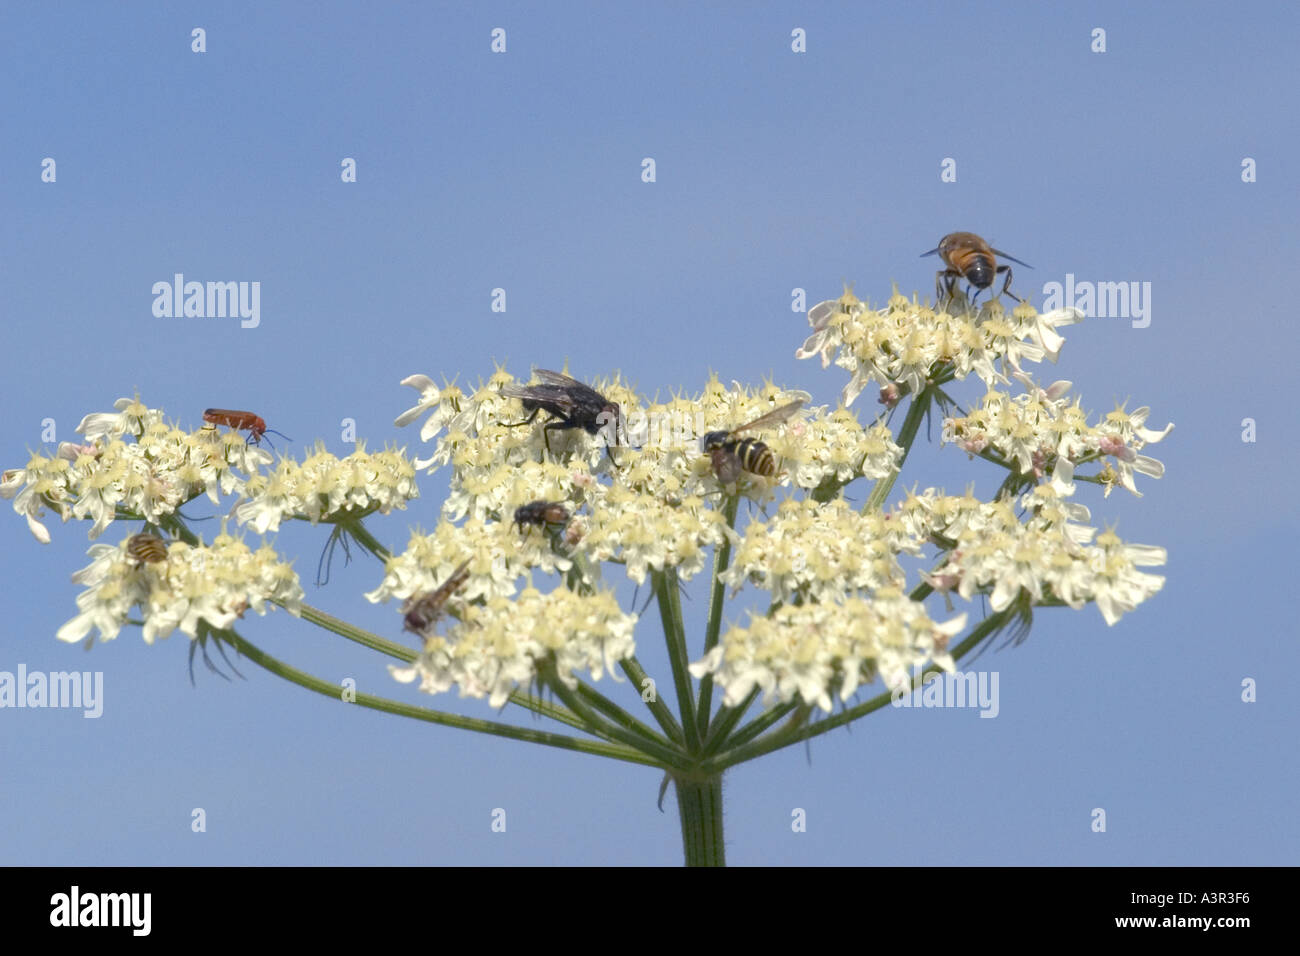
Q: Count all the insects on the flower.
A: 7